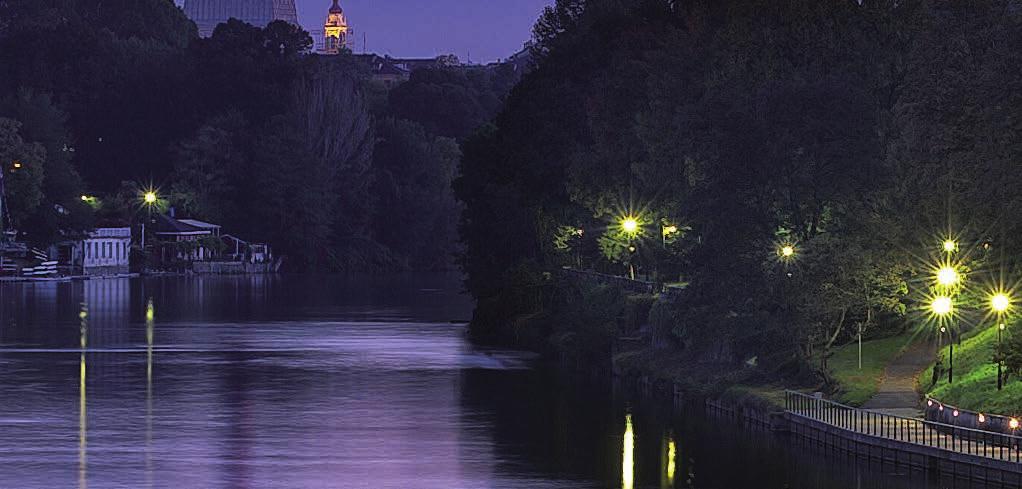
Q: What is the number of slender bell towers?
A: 1